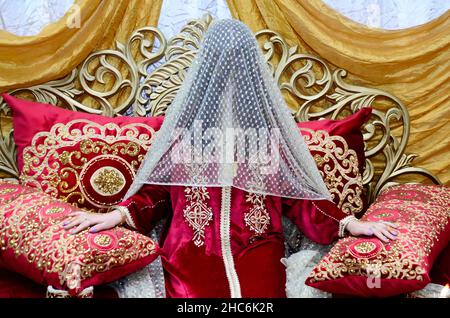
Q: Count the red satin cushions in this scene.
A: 4